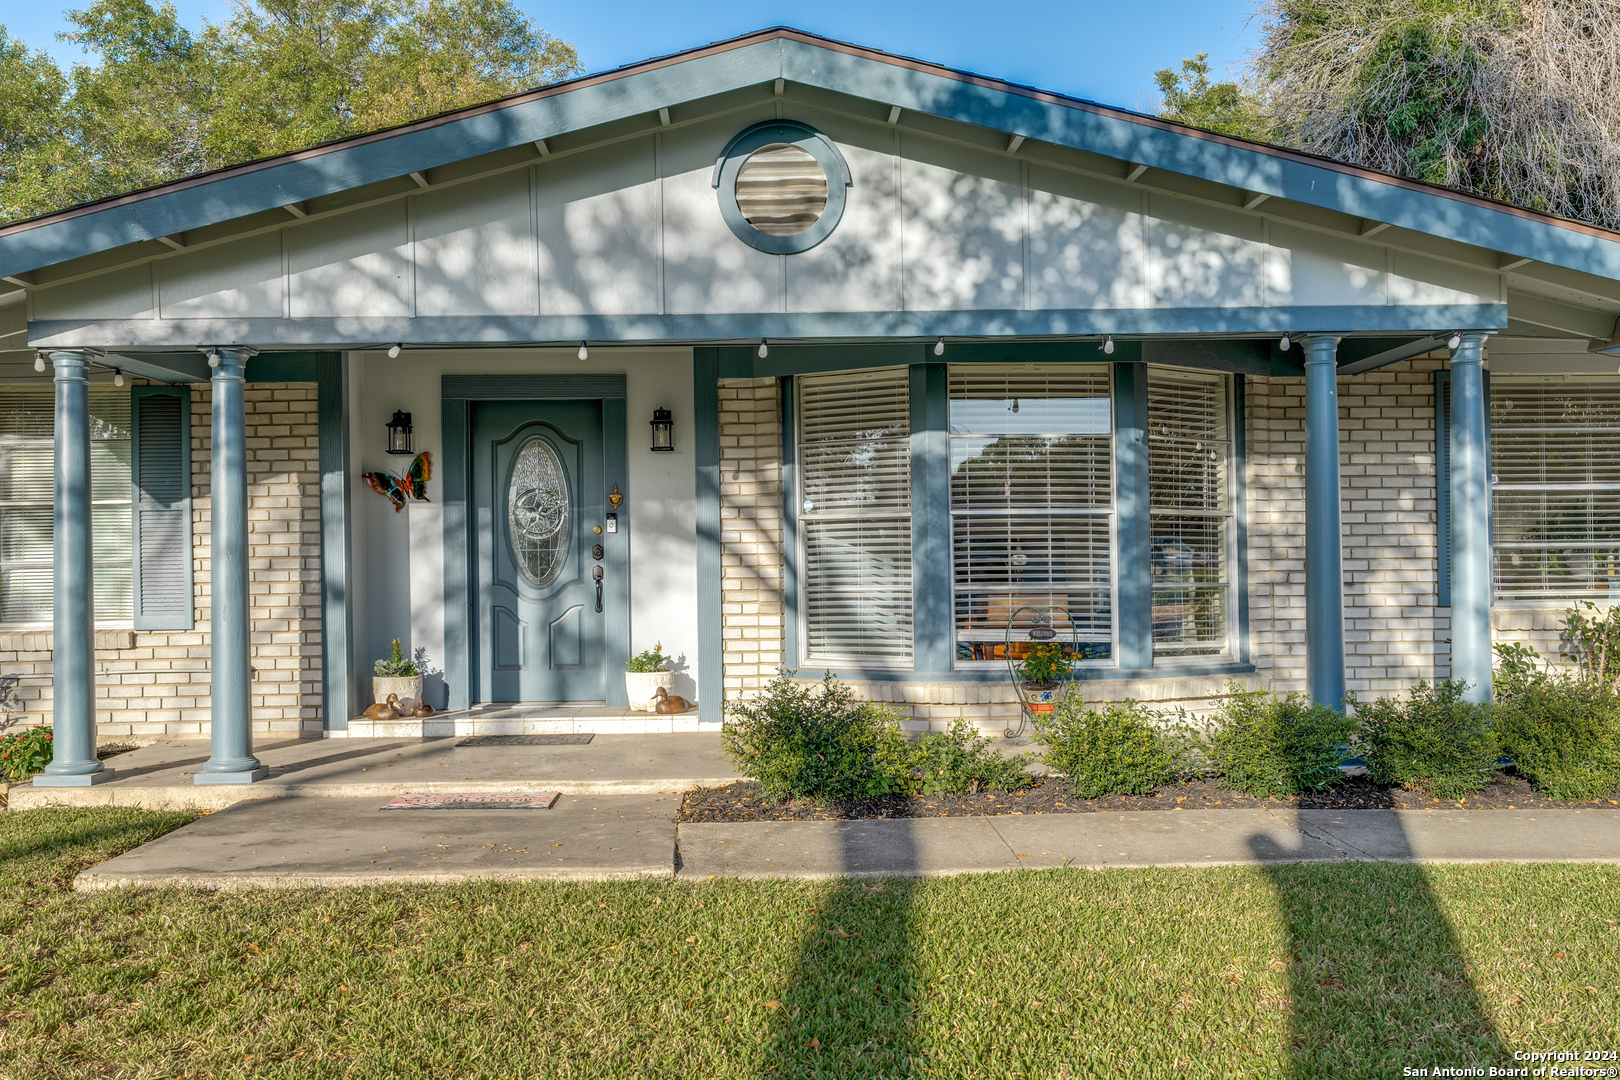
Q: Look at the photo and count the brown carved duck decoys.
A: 3